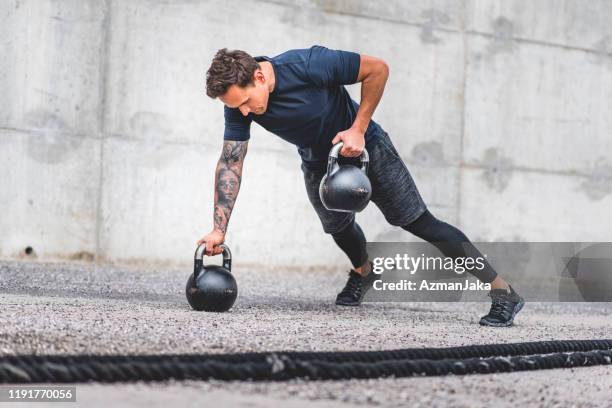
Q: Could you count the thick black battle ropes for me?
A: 2